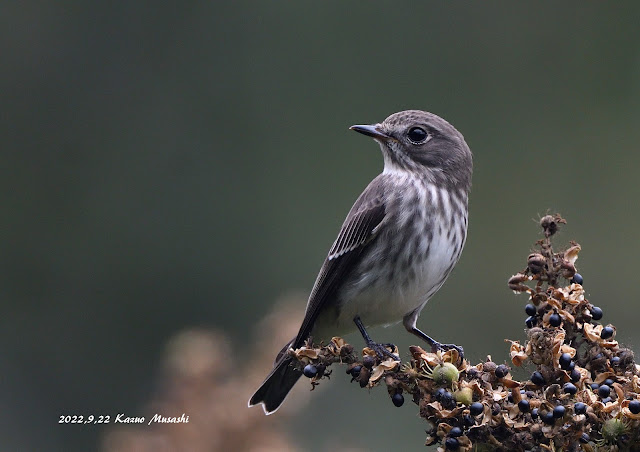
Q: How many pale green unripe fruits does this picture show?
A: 3